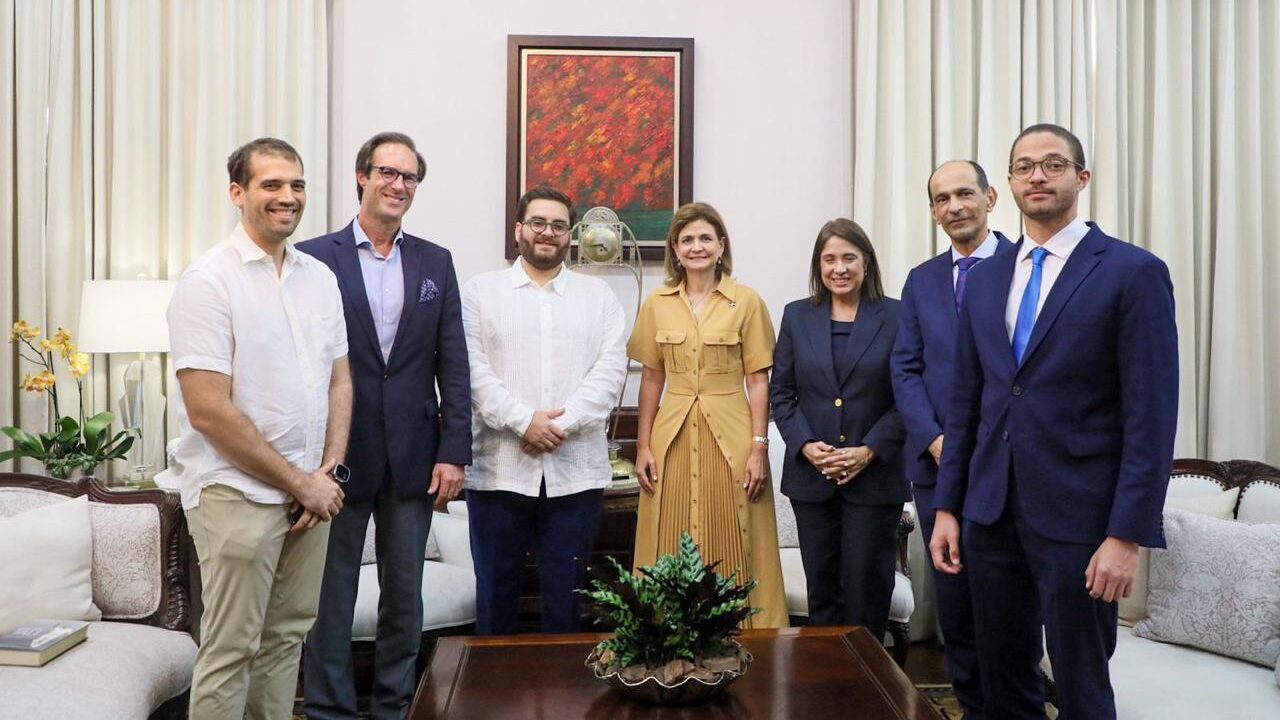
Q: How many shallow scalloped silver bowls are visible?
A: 1